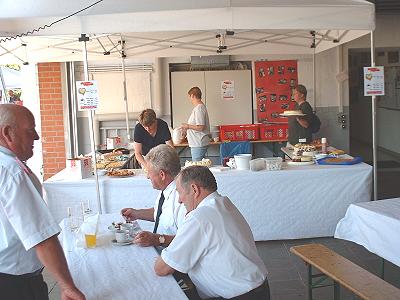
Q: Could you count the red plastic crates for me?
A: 2